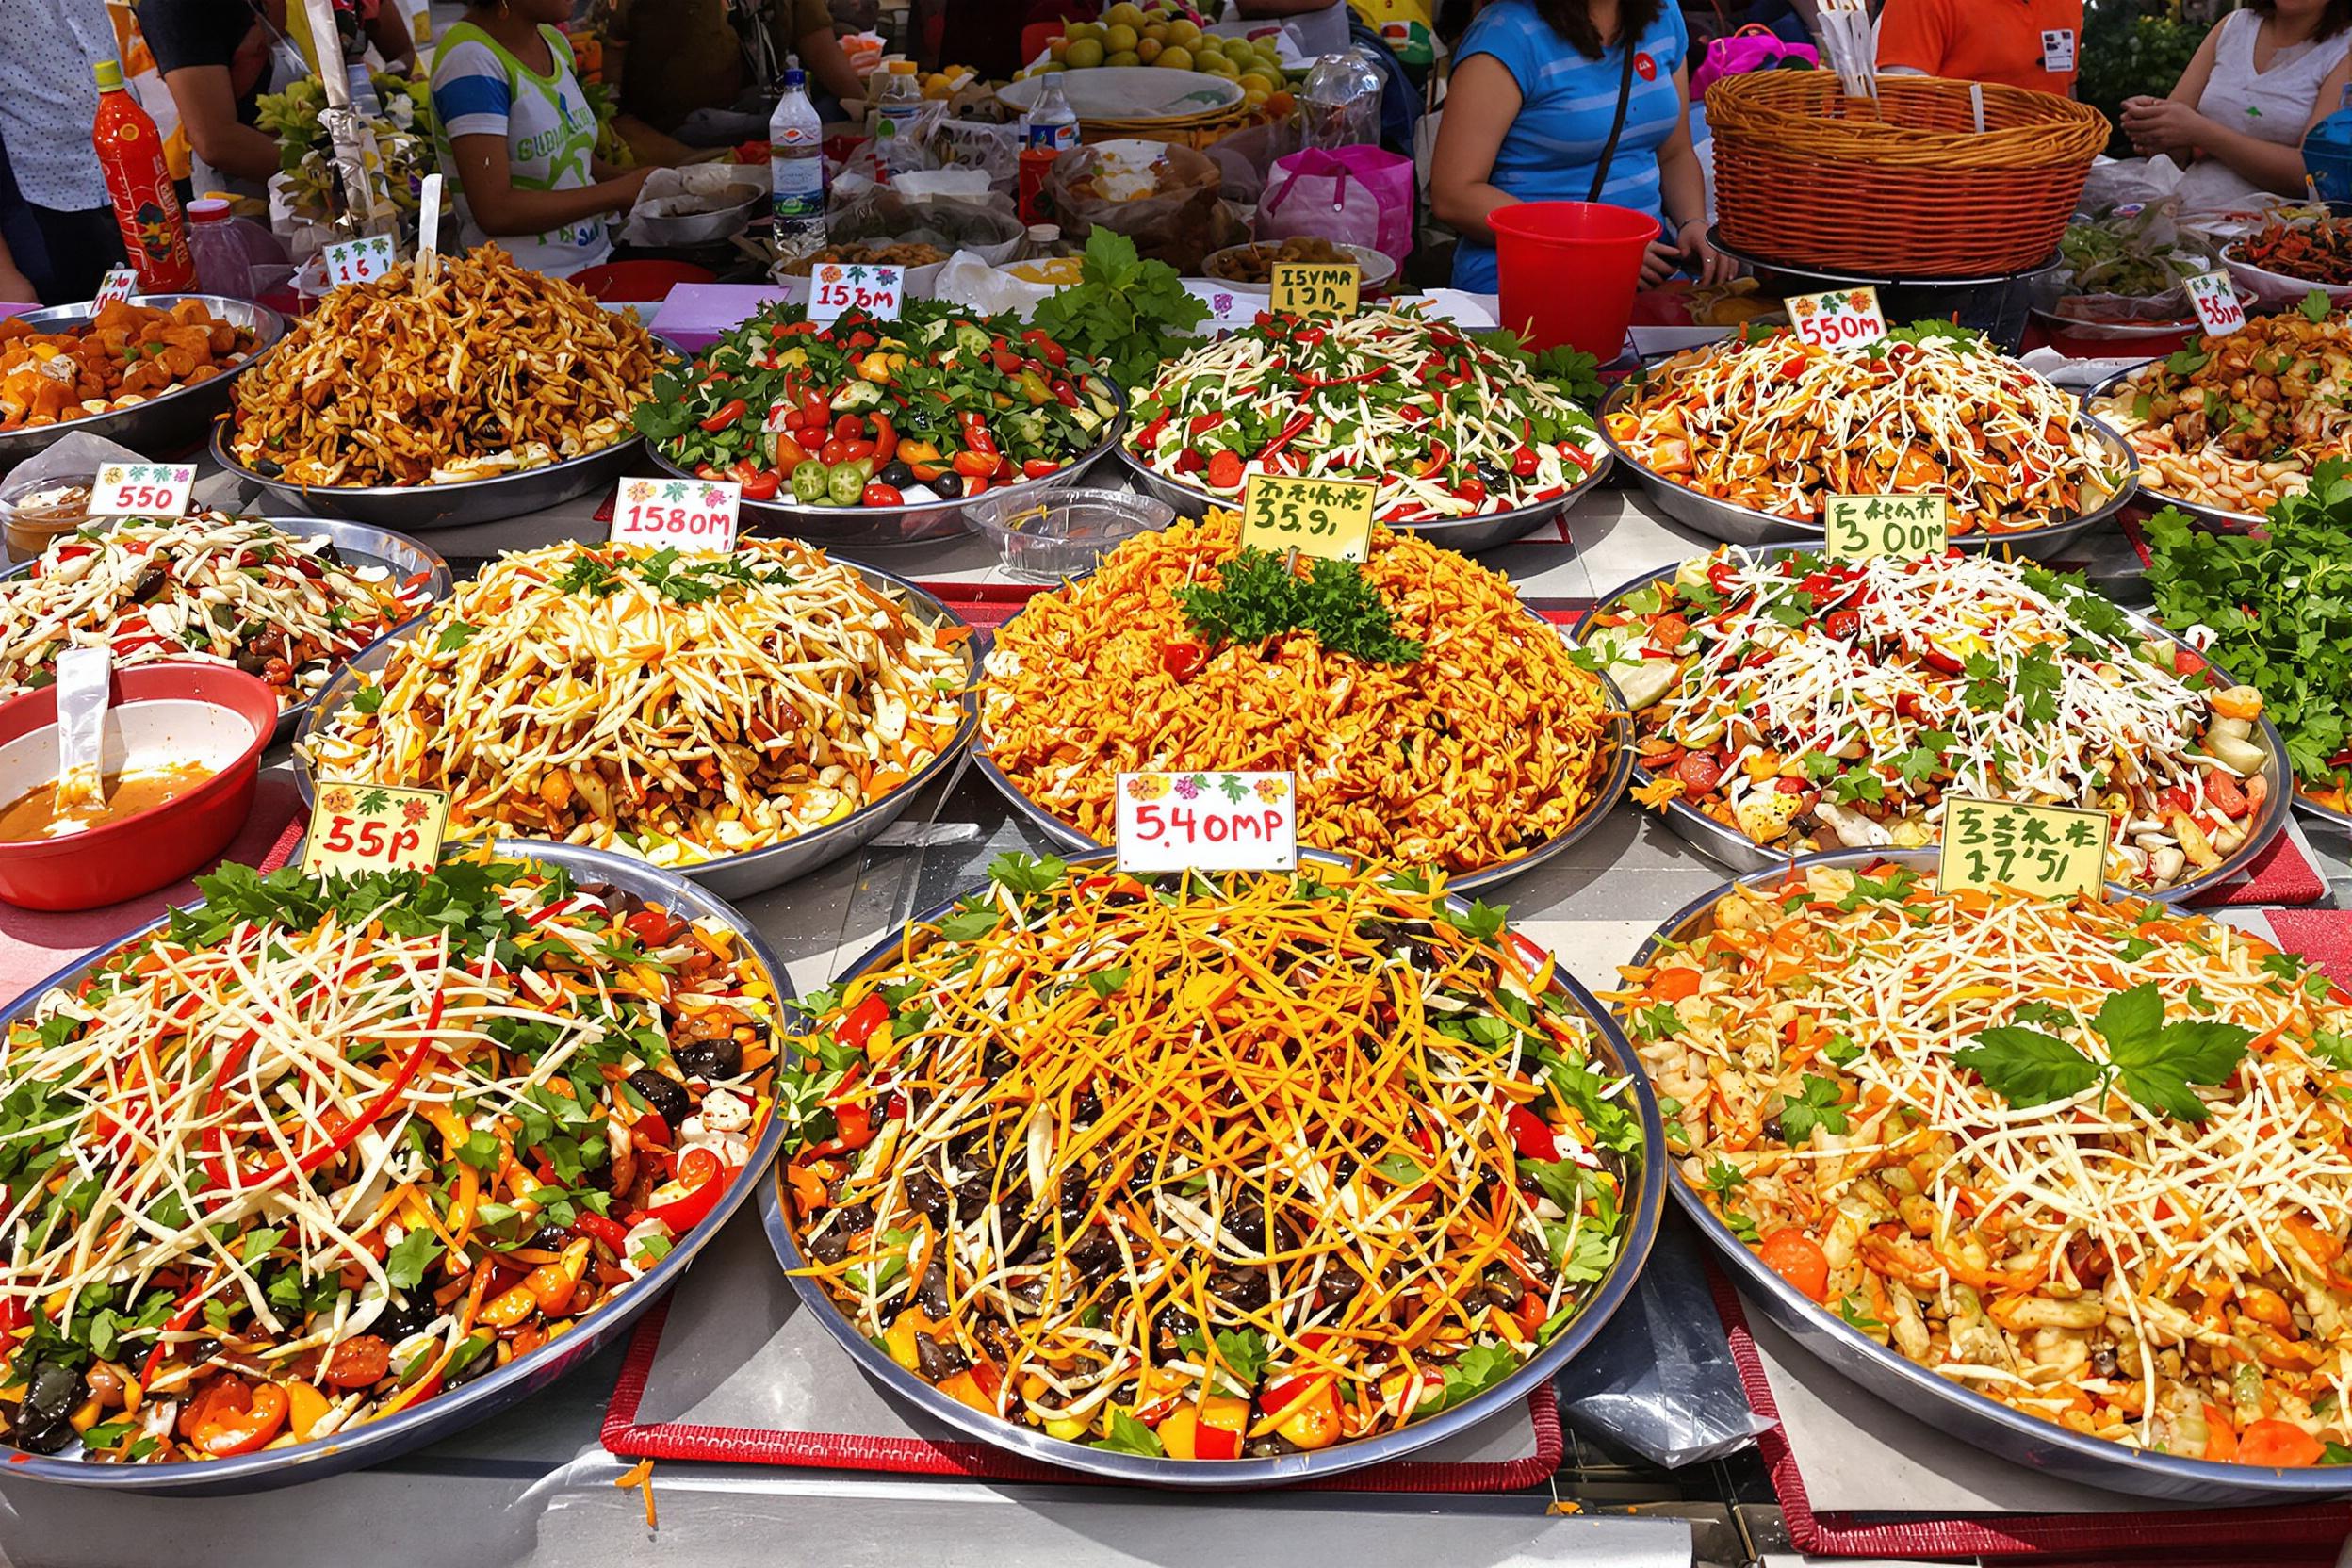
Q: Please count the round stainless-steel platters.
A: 14